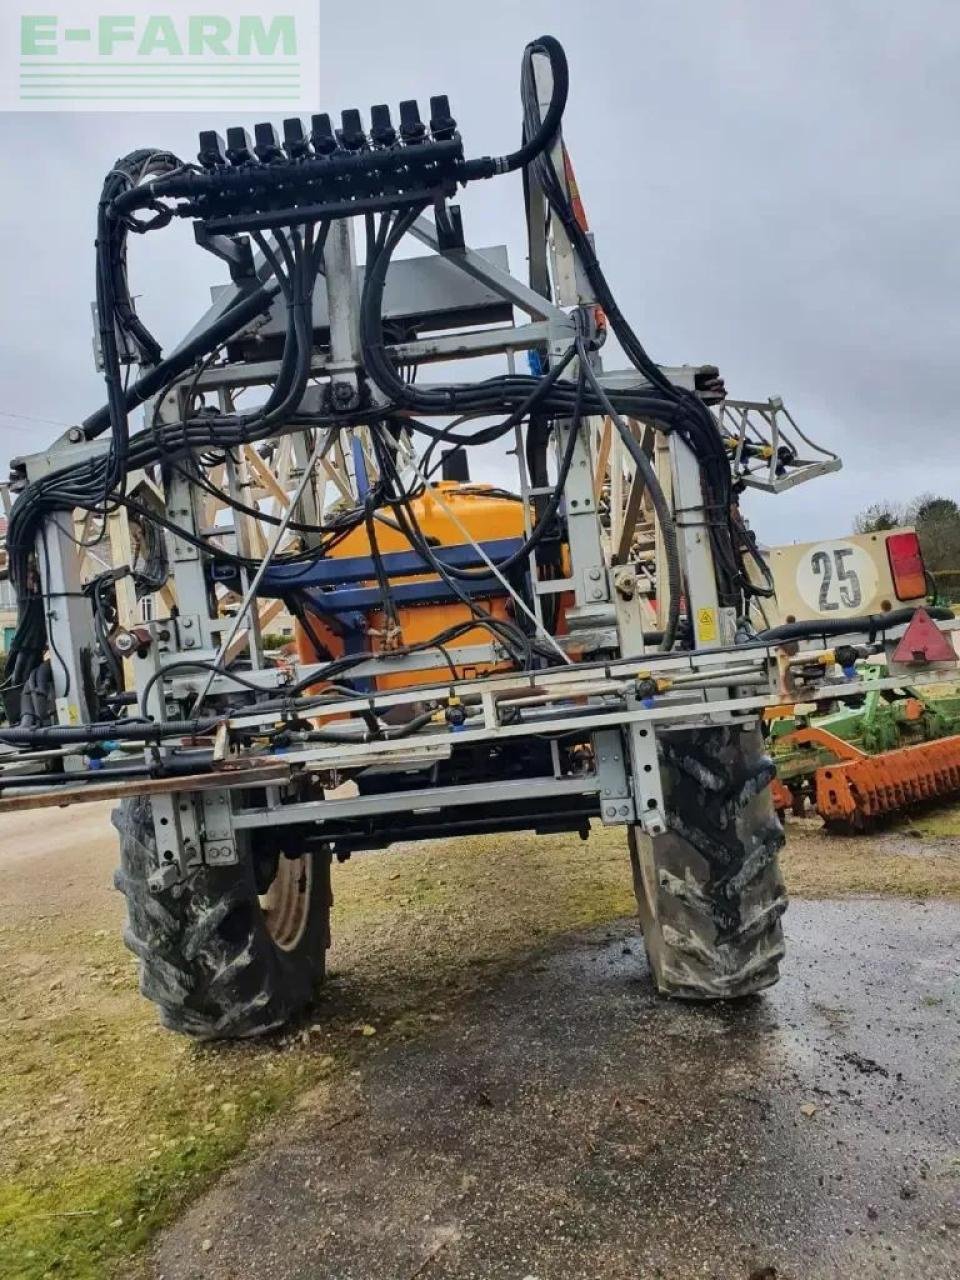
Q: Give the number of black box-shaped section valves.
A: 9